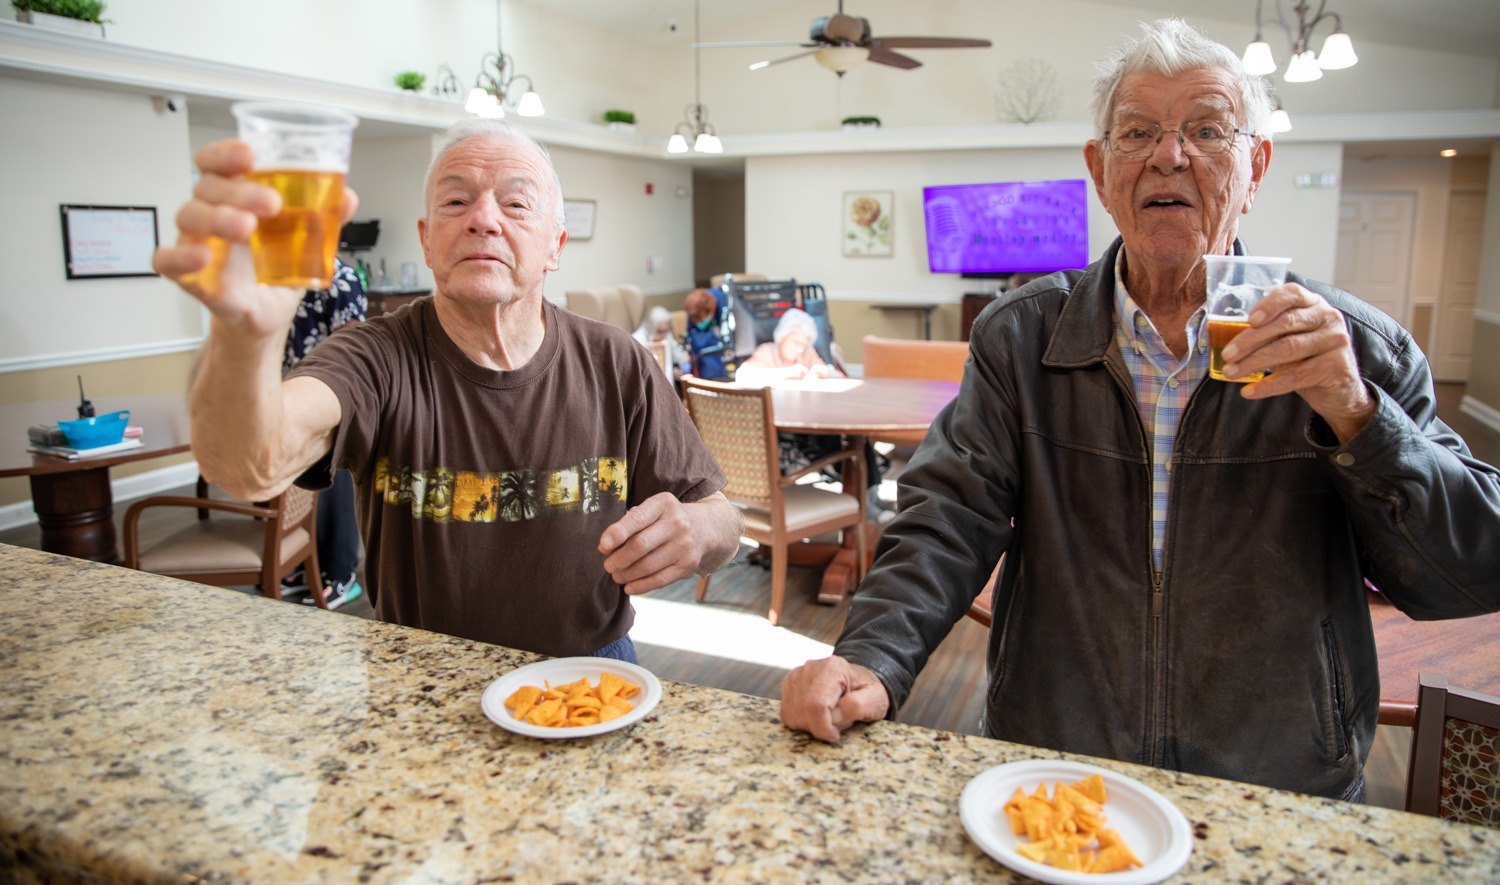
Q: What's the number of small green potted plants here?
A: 4